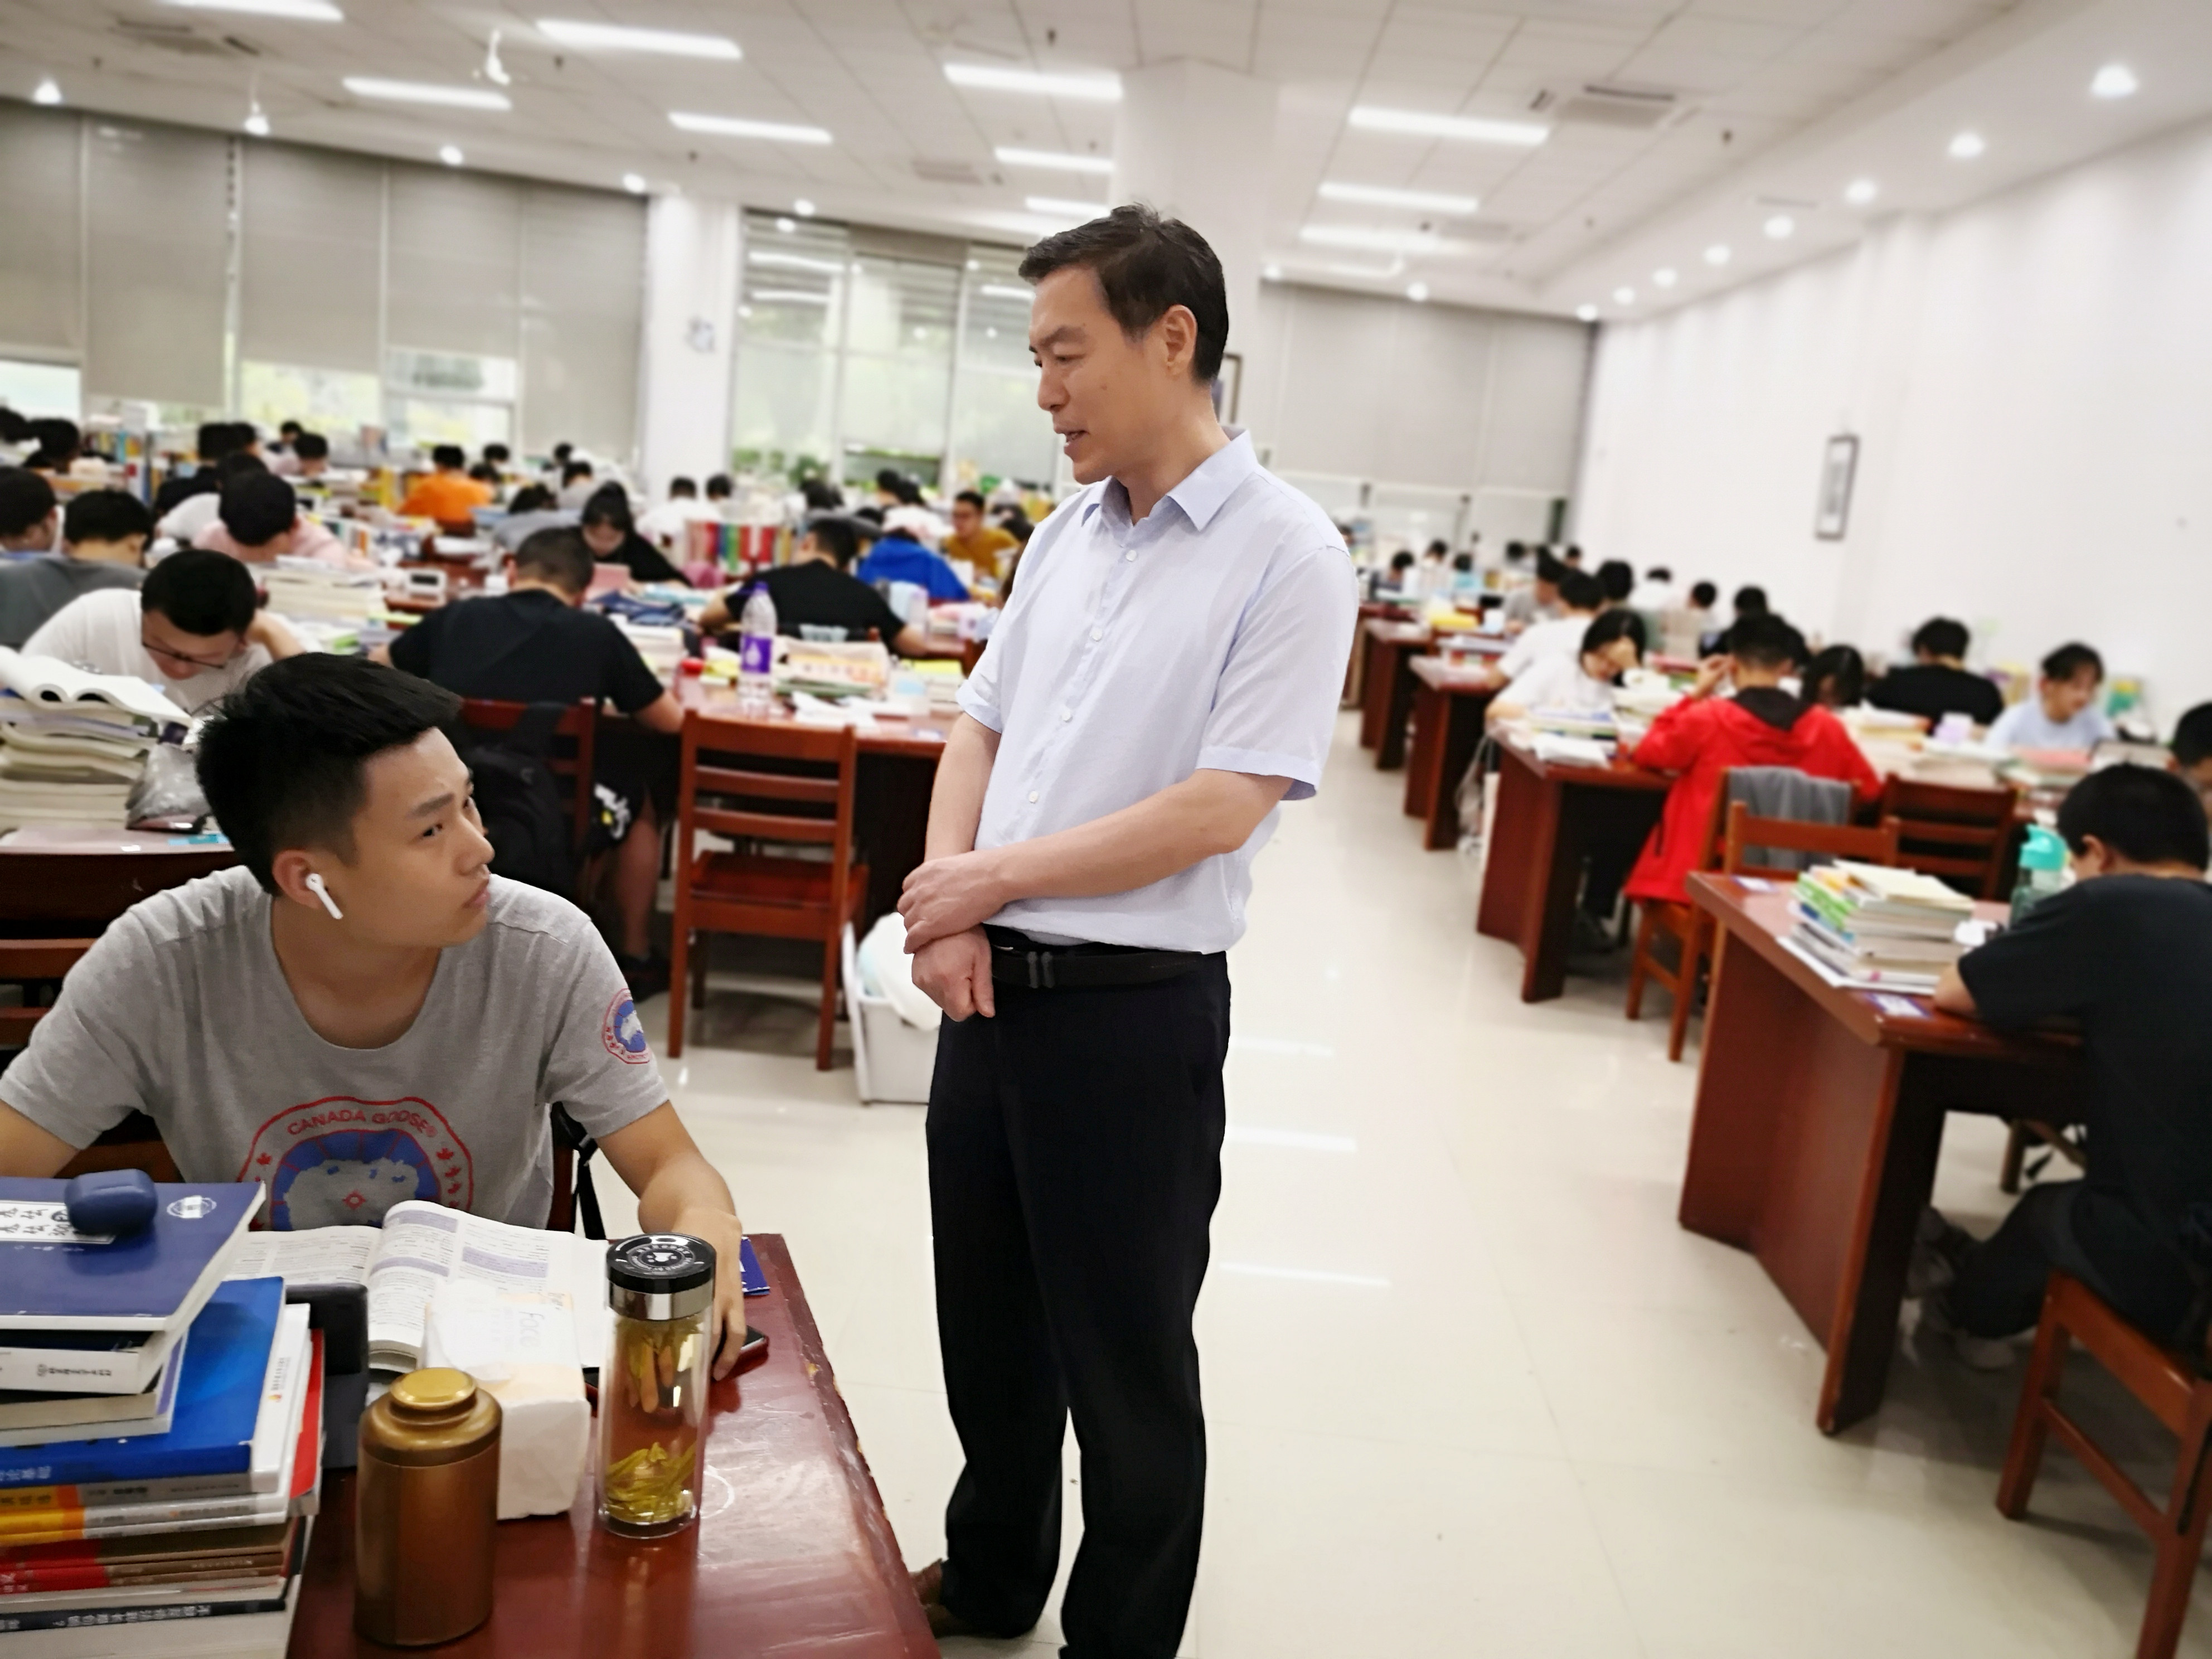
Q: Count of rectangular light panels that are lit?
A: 10